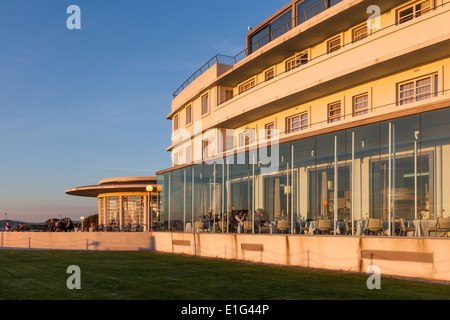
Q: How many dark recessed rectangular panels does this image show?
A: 3